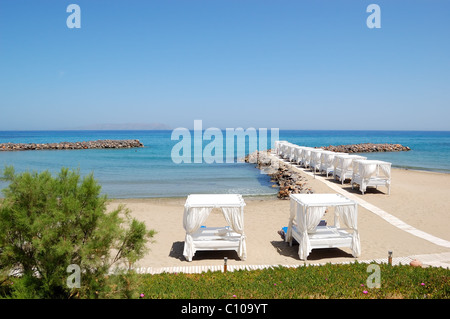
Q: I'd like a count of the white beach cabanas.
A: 12